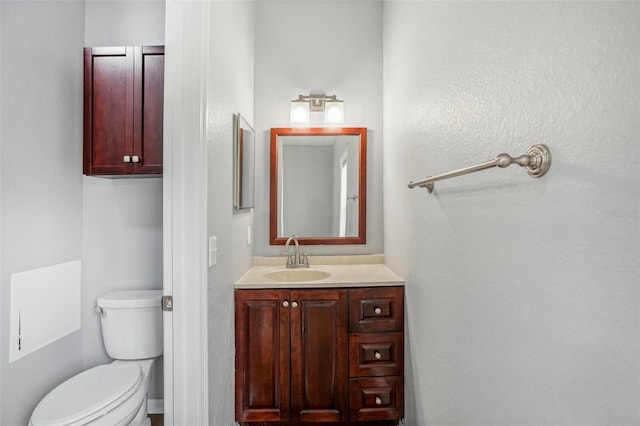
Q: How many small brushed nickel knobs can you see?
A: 7